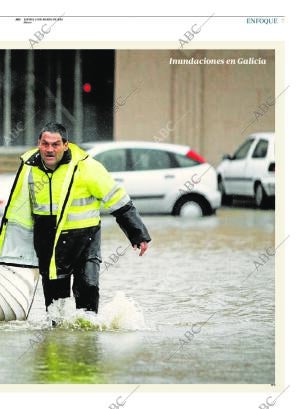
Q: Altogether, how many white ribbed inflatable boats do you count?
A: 1